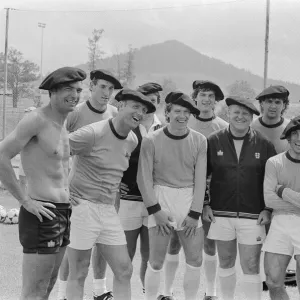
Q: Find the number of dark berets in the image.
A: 9